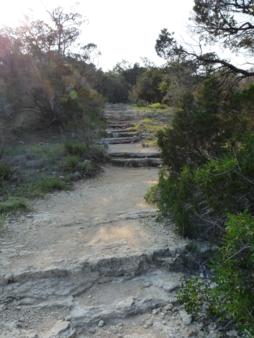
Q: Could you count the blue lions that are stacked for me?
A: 0